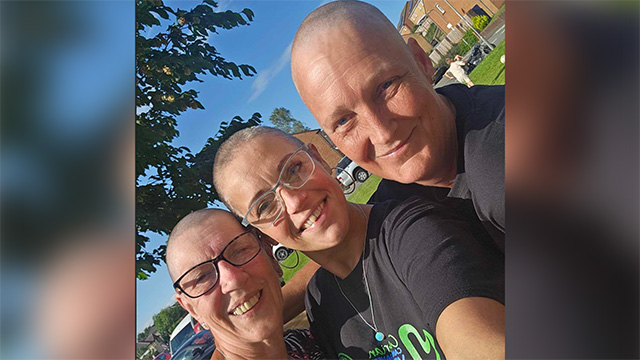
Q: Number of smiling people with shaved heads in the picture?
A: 3